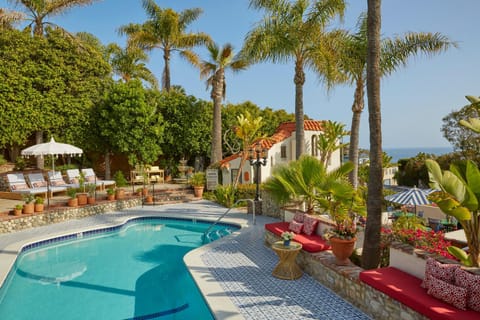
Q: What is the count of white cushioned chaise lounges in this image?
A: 5